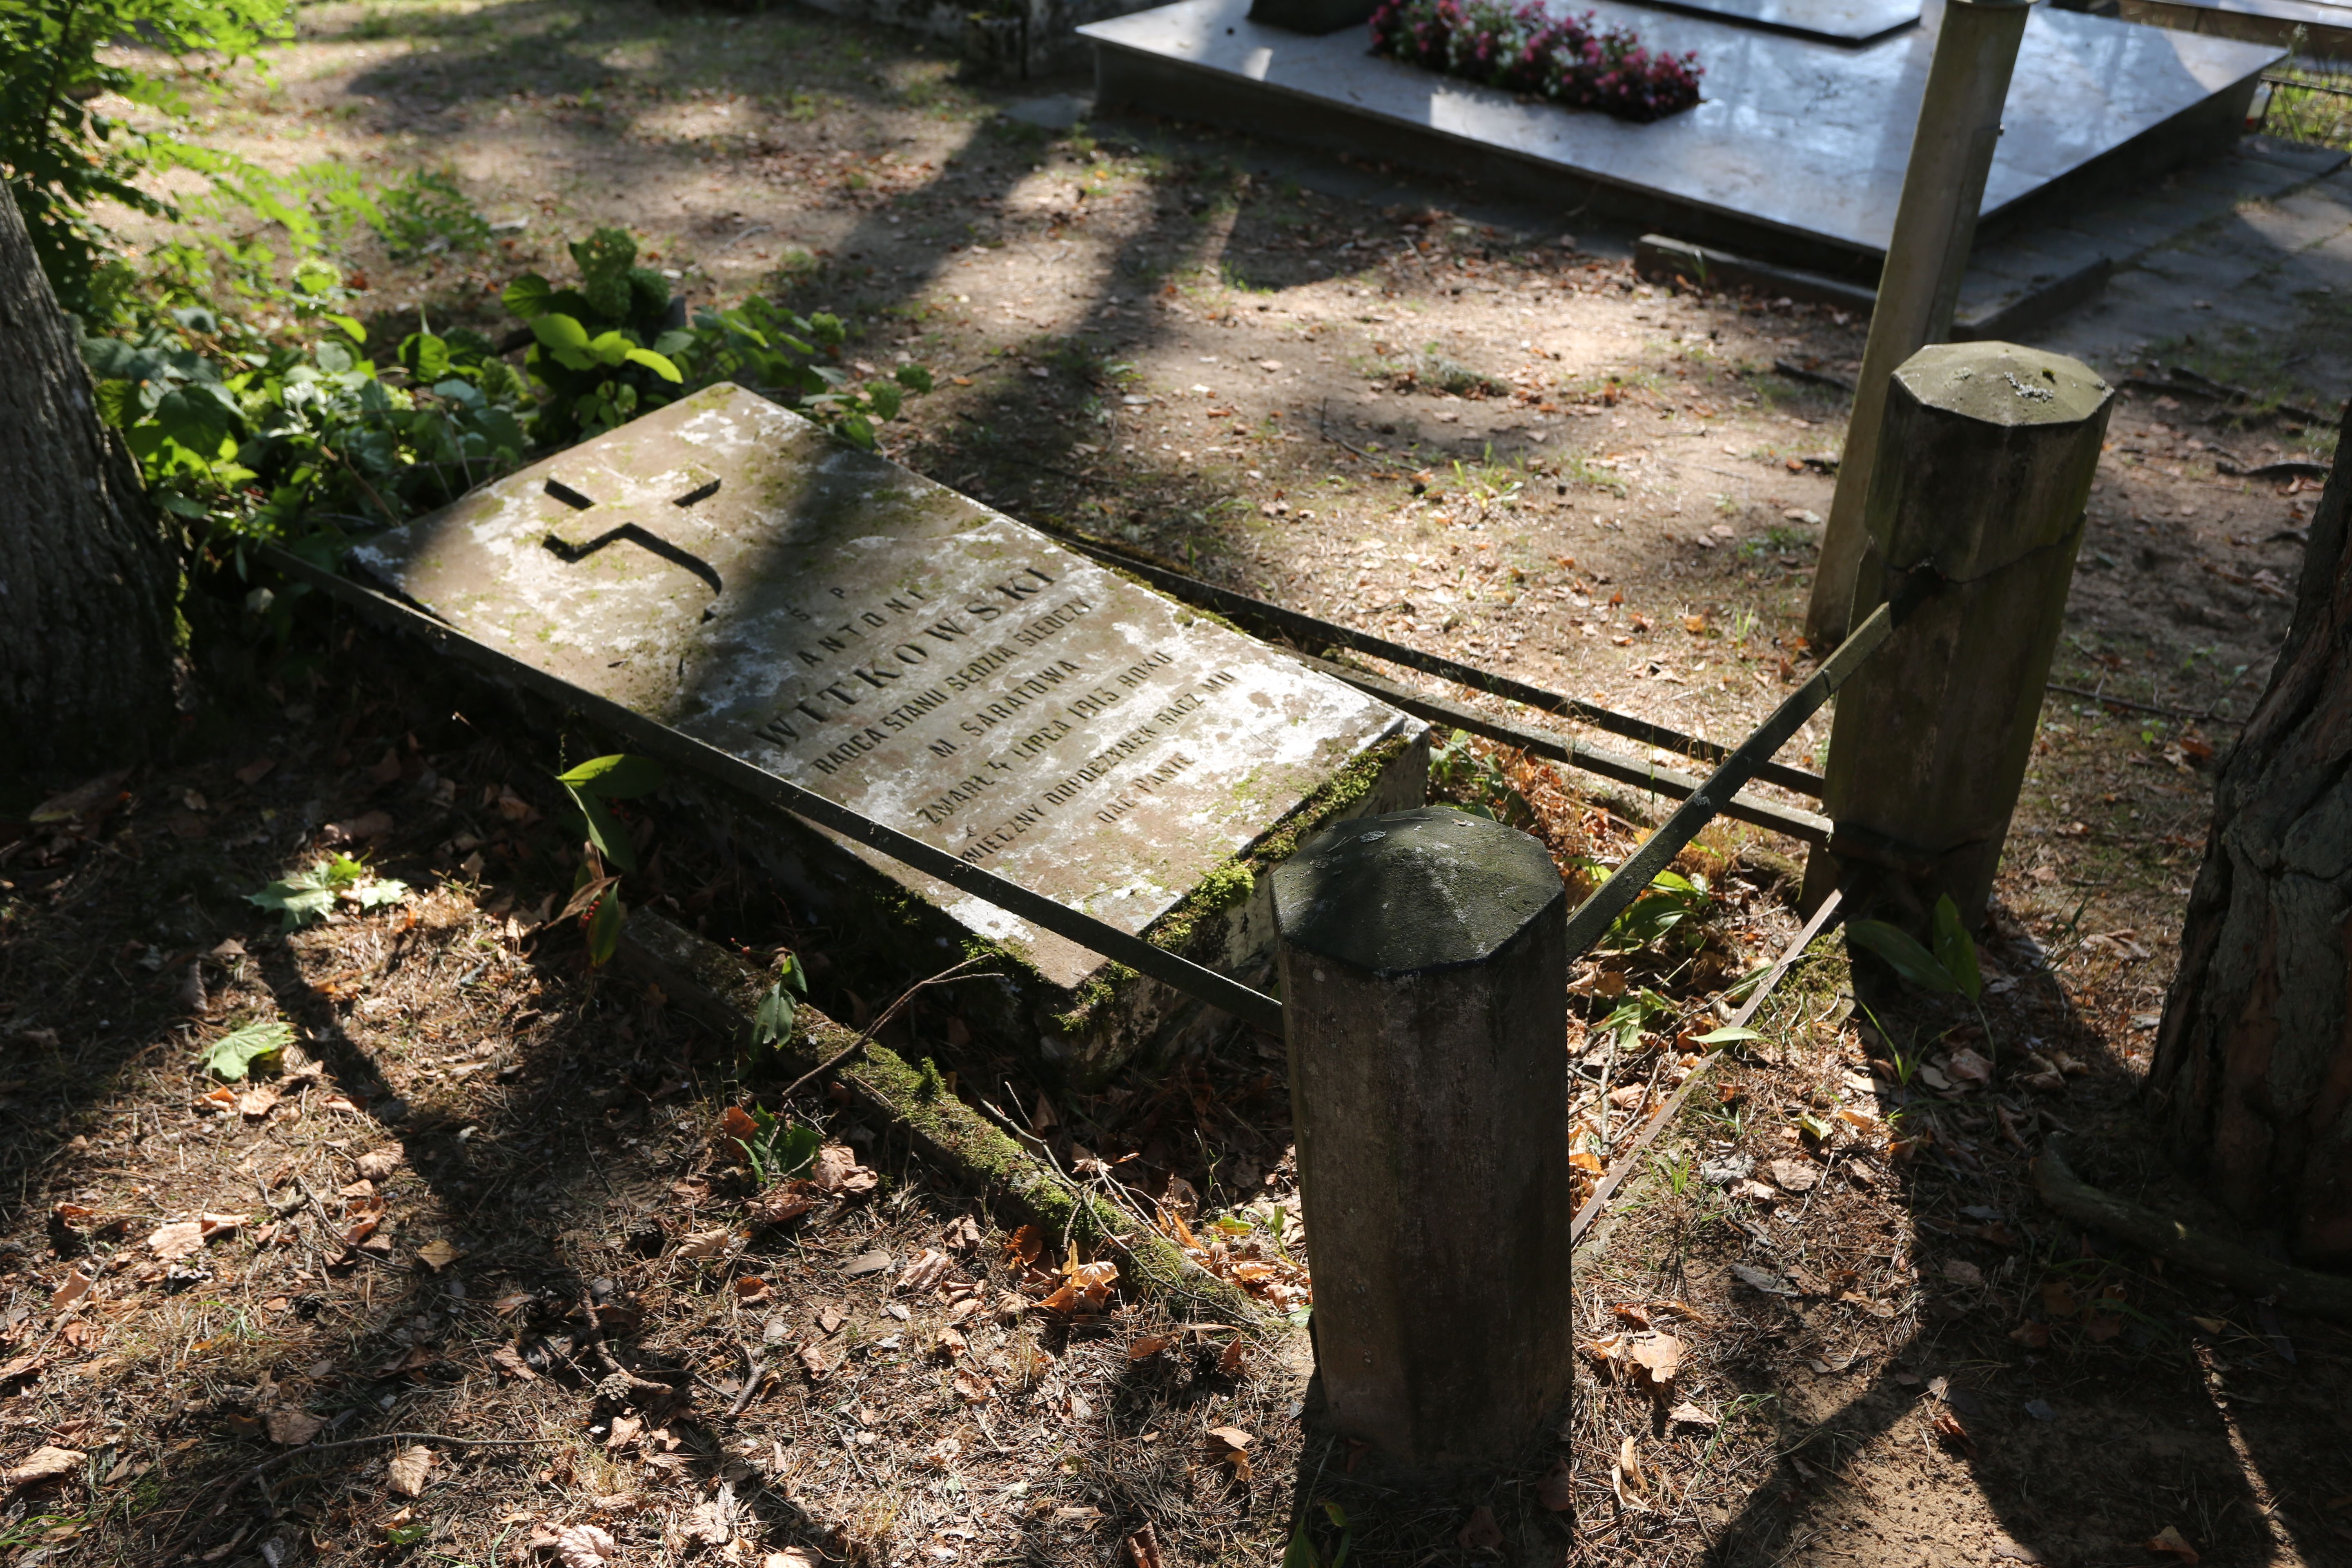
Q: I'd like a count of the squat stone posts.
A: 2